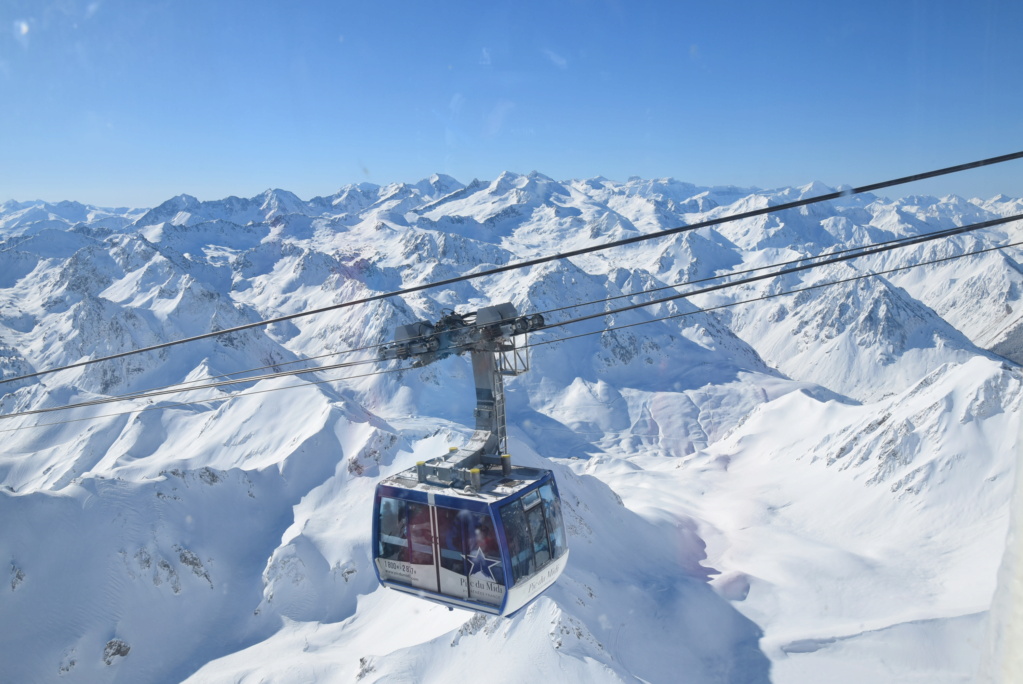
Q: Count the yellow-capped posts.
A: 4